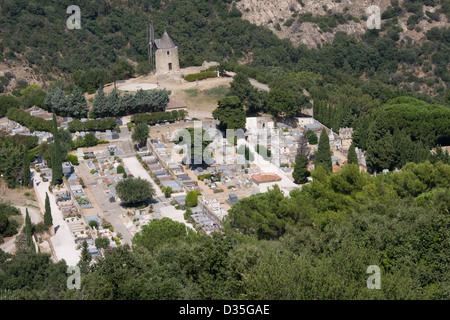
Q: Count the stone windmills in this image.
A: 1